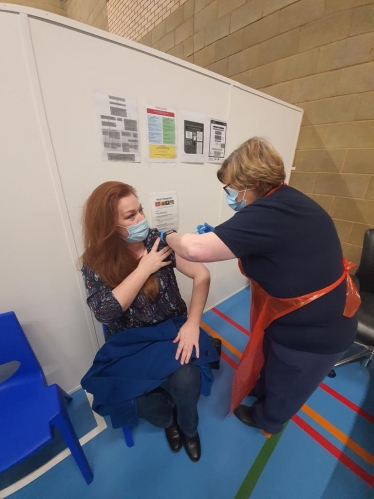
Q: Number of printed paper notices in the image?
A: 5